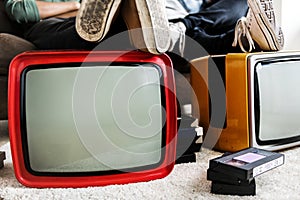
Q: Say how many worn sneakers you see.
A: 4